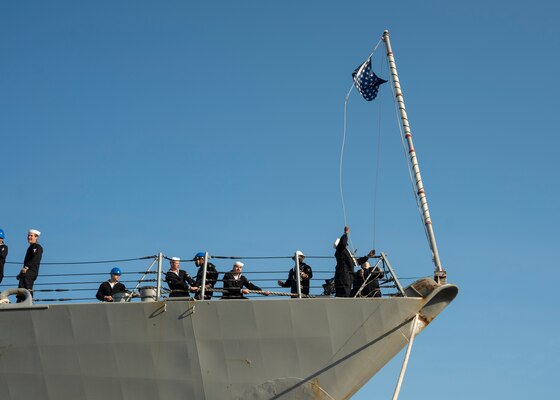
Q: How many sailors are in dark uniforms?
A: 9